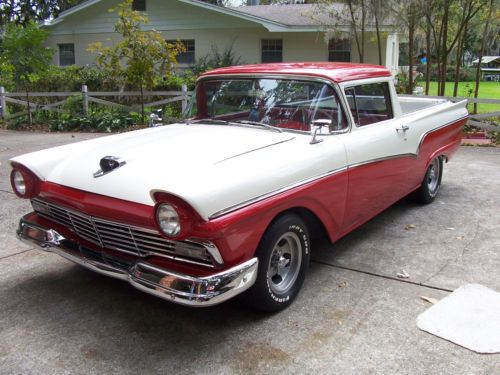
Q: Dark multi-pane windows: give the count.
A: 4